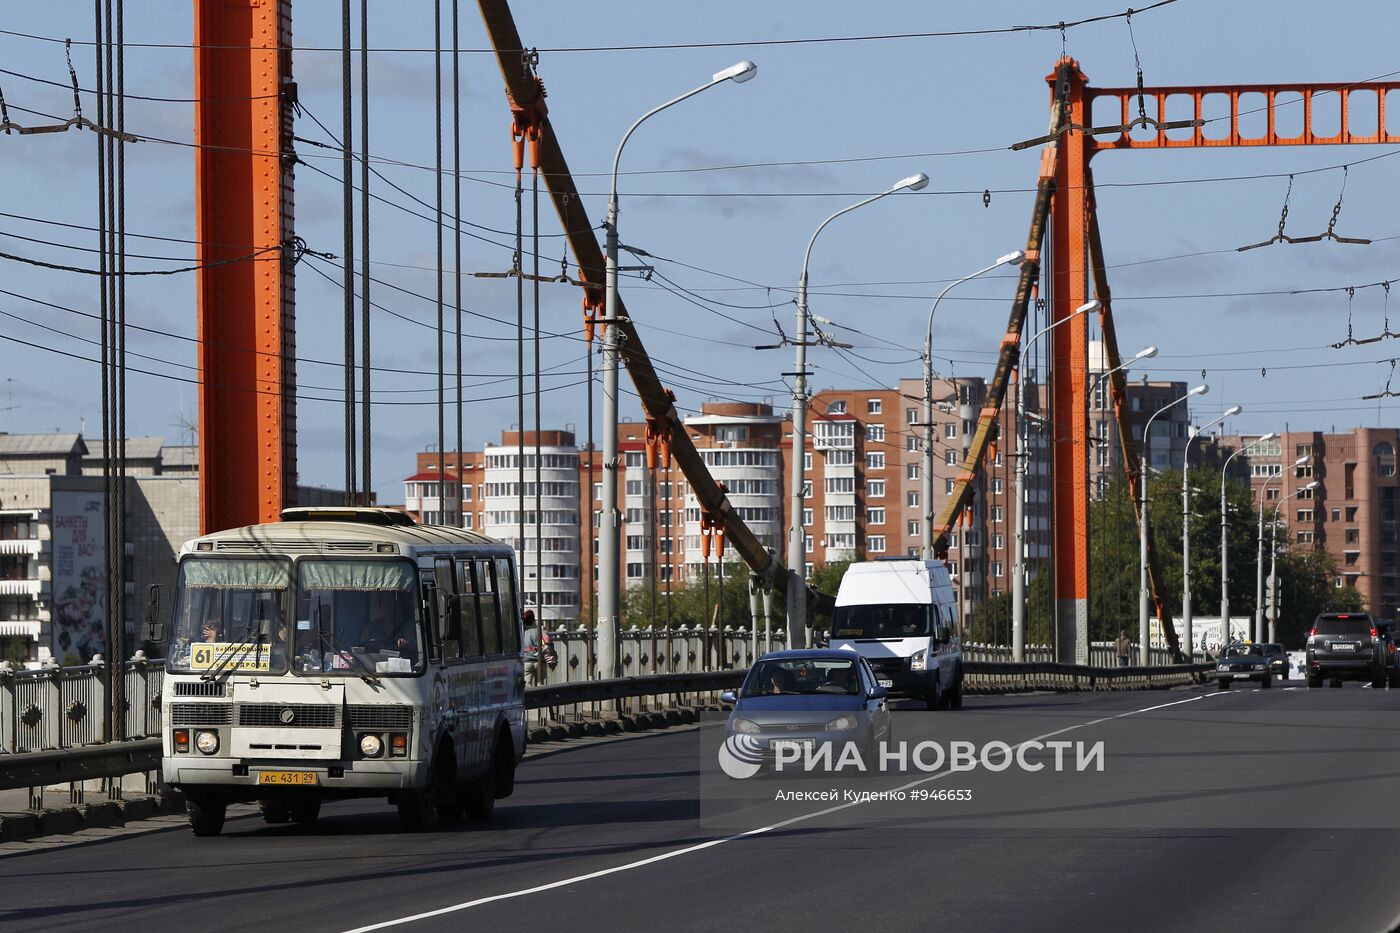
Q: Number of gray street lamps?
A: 10